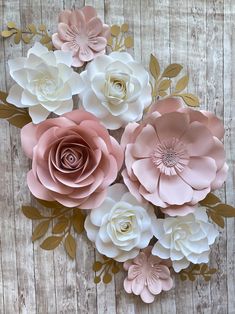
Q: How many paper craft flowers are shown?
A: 8